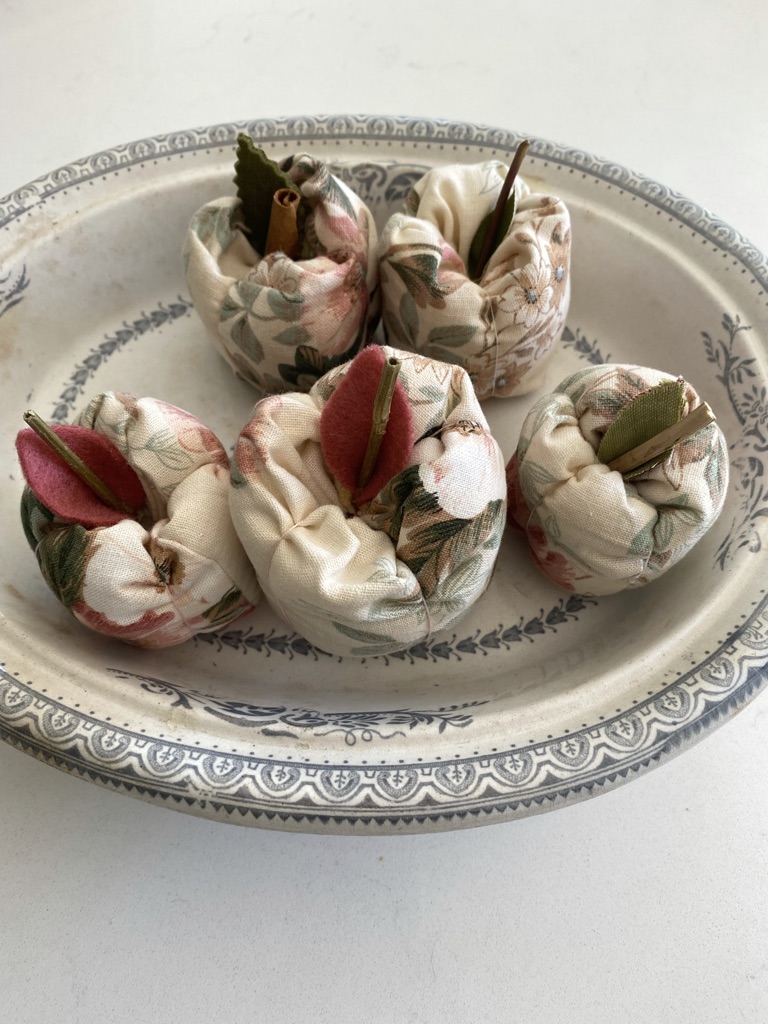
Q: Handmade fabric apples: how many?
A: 5